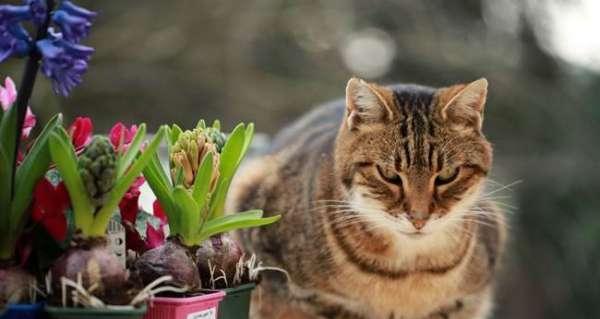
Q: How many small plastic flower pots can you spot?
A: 4